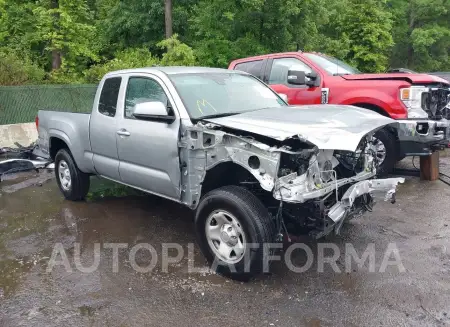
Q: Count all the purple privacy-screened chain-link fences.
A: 0